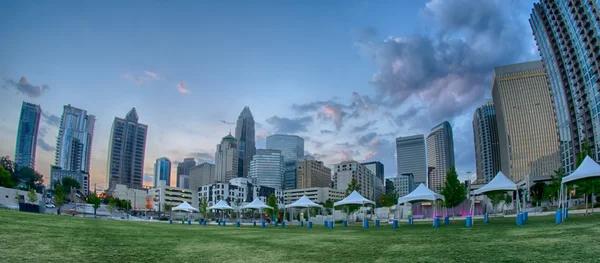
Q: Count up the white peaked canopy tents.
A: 8